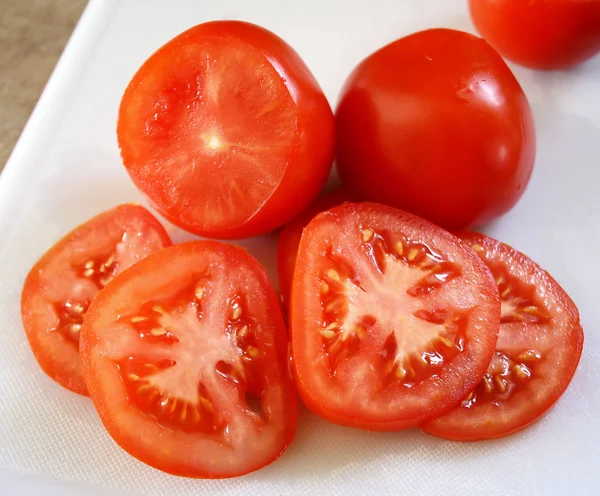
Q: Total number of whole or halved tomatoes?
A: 3